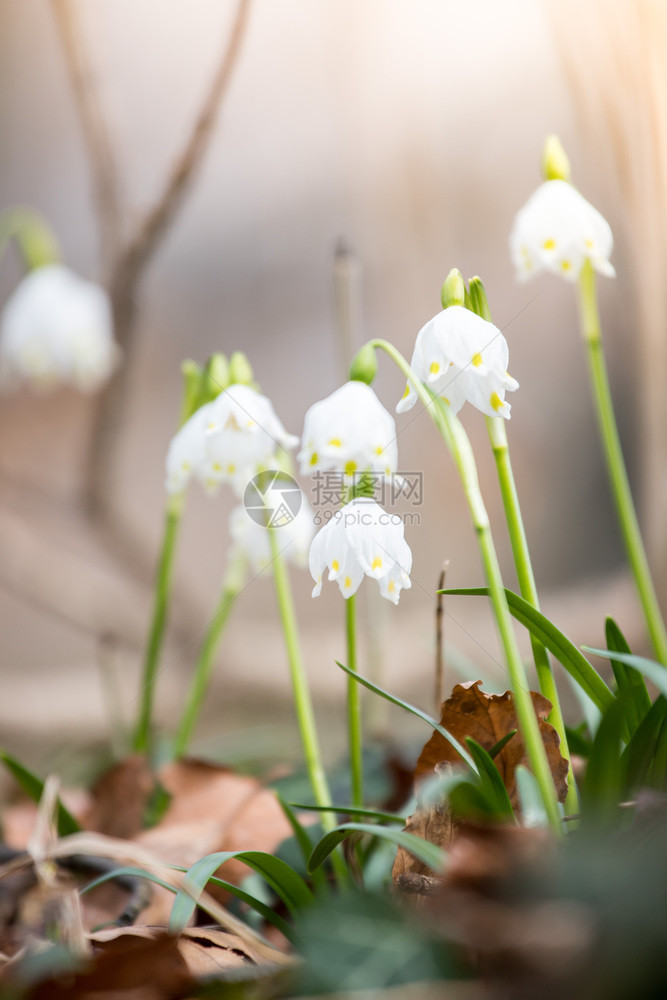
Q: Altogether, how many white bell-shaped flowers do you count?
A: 8